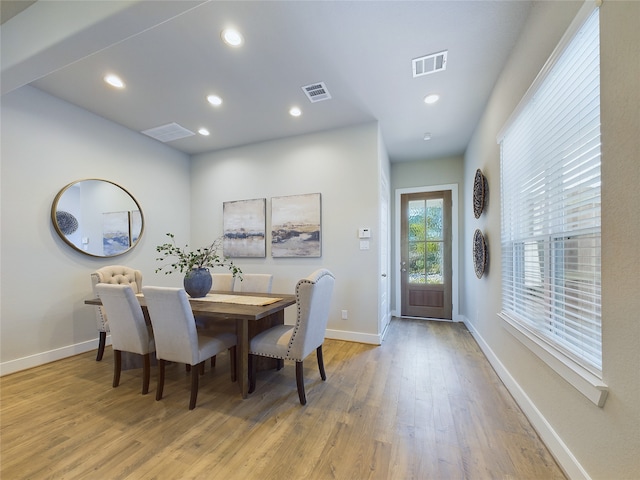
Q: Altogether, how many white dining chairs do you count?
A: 6